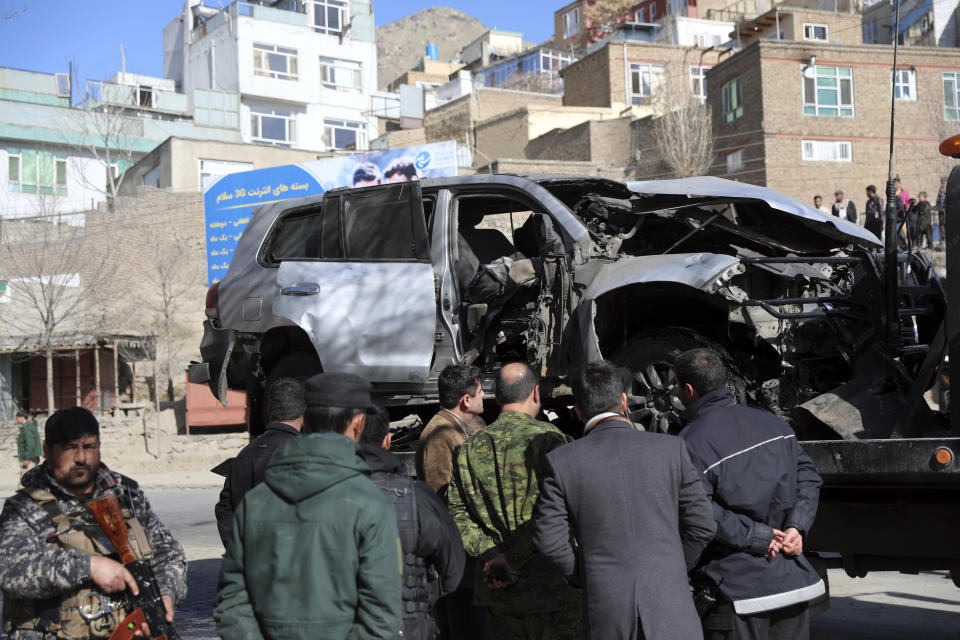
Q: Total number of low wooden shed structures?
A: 1